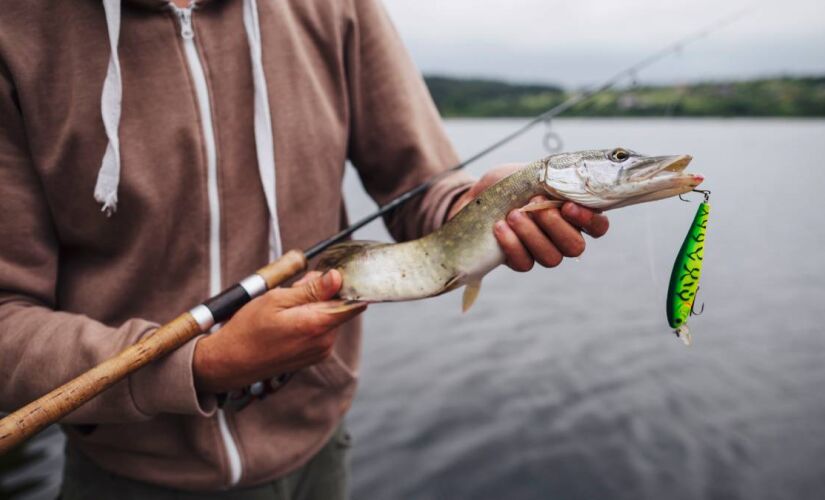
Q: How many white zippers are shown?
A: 1